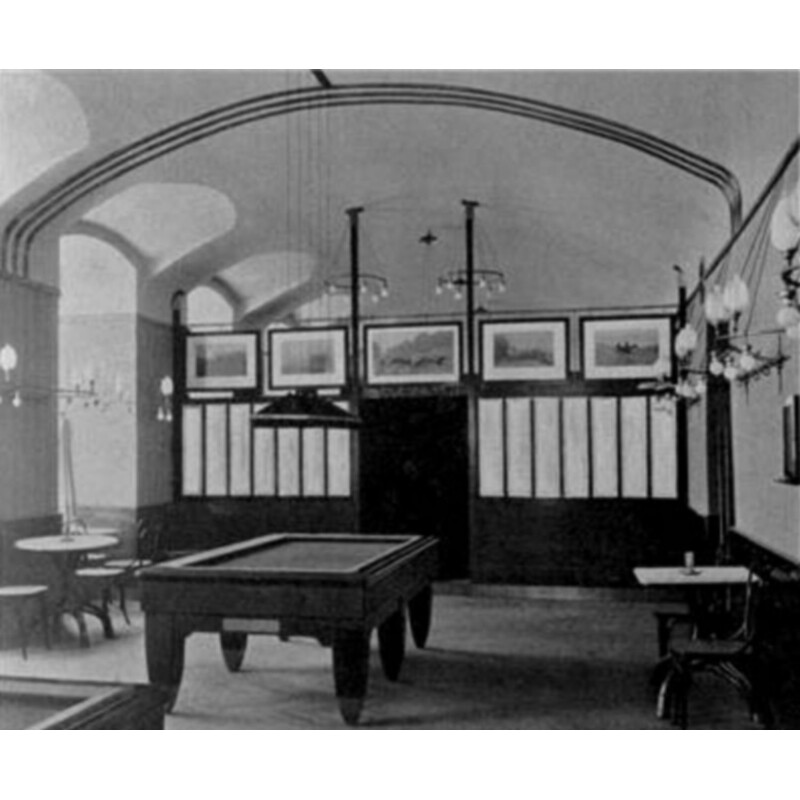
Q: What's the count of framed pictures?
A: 5